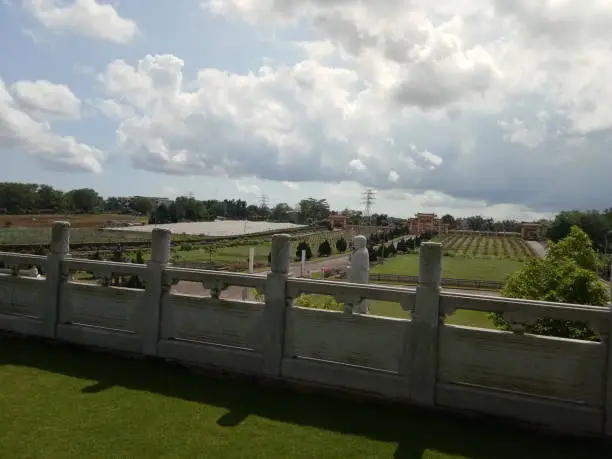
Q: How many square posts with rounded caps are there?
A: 4